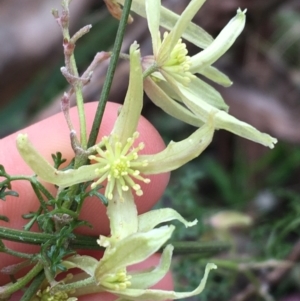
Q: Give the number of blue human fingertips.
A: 0